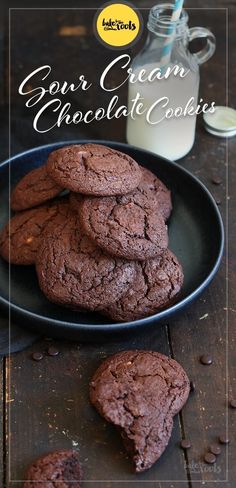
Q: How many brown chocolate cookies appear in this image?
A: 9